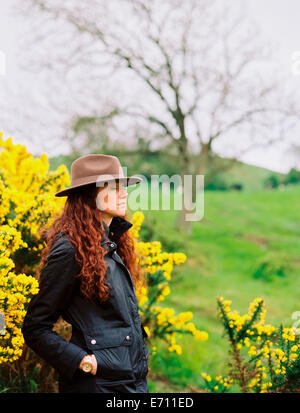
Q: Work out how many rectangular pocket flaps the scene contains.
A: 1